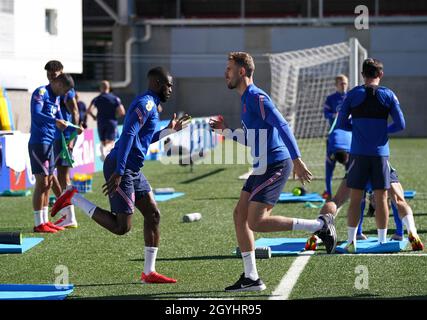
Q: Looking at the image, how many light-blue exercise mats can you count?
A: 7